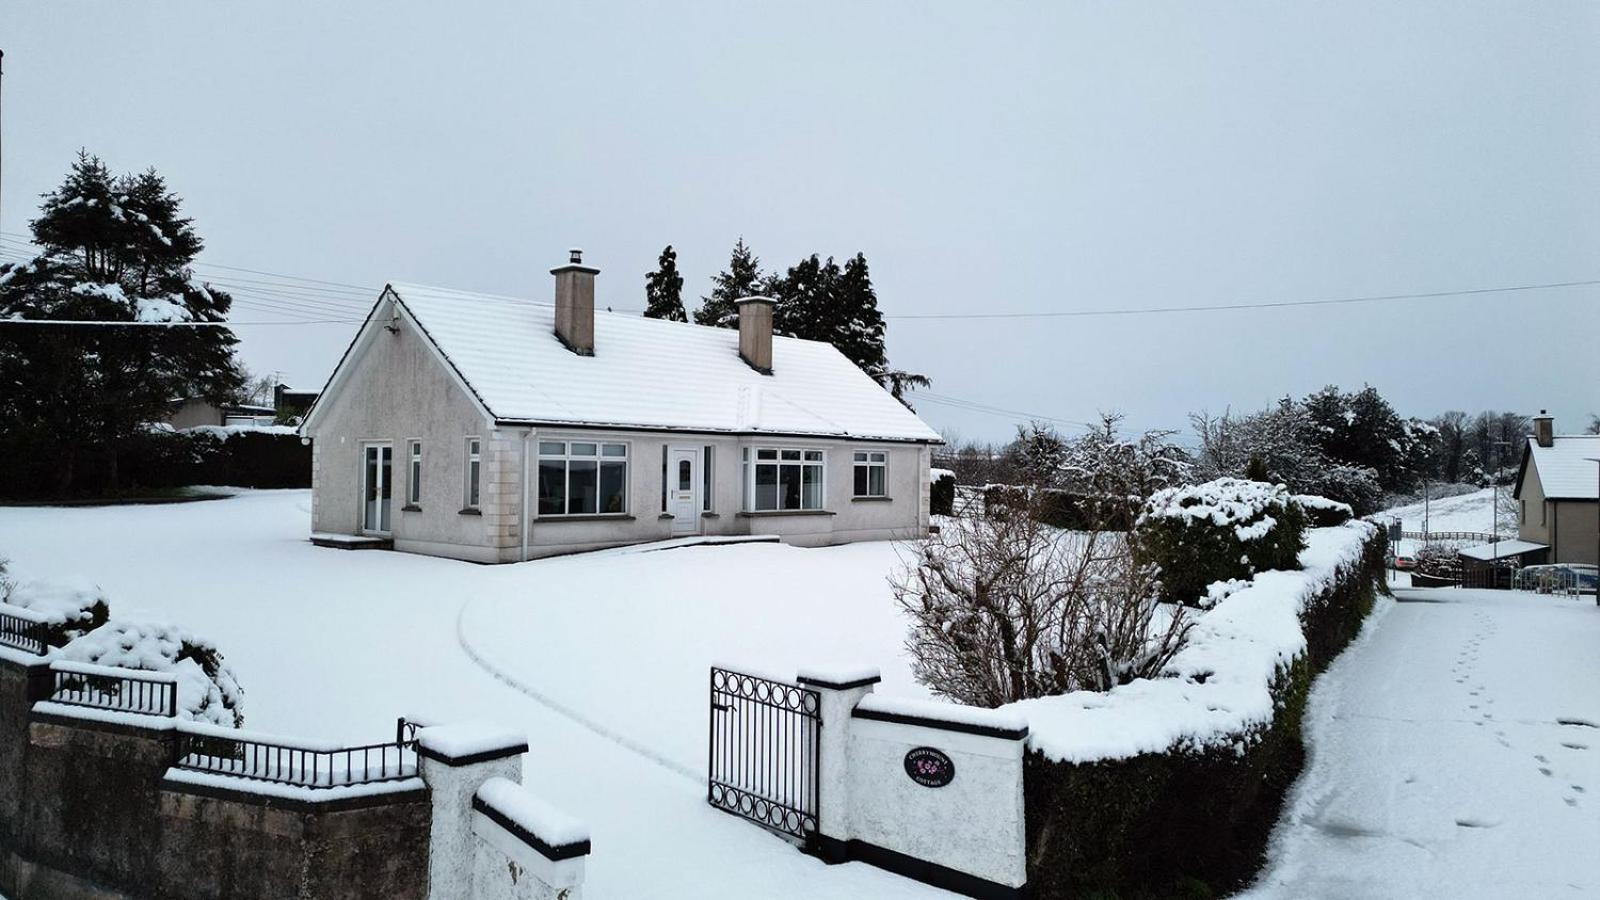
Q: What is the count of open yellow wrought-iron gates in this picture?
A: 0